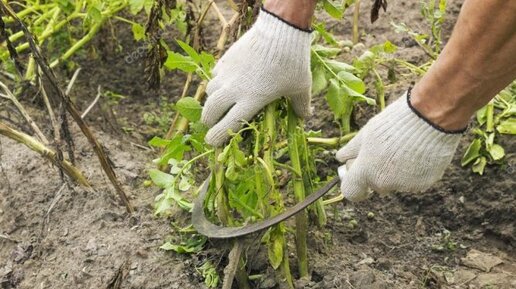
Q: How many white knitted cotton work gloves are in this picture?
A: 2